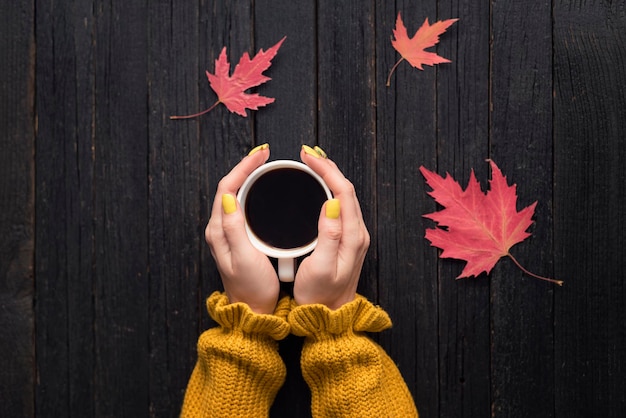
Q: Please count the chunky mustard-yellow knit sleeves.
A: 2